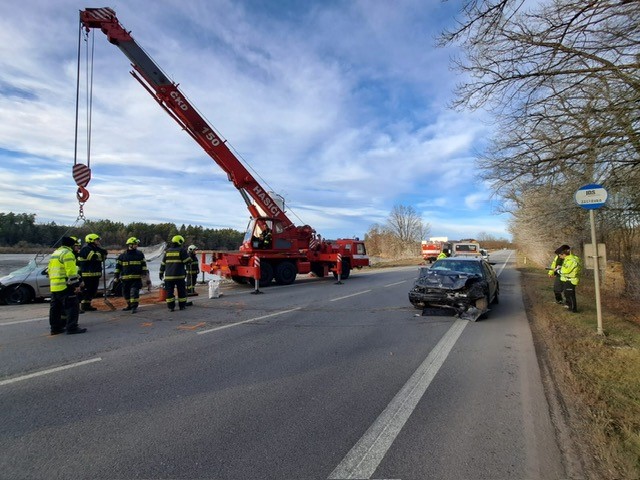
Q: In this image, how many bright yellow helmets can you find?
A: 4